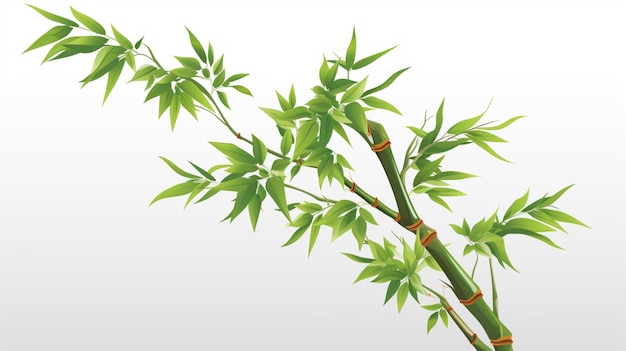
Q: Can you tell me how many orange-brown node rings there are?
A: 12